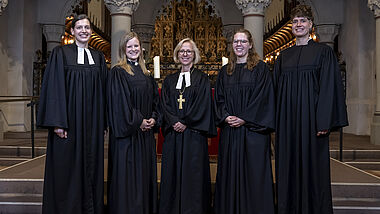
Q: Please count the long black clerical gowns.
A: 5